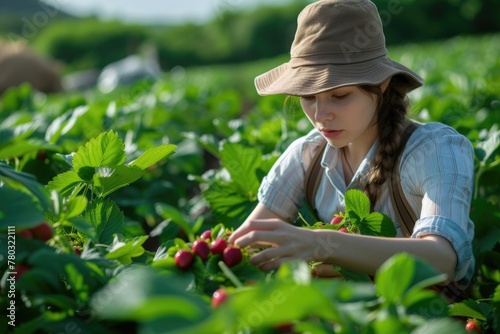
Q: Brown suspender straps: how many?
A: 2